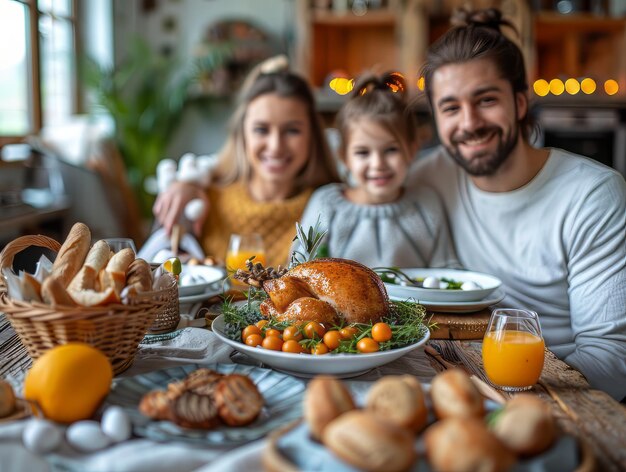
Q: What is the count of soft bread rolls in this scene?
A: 6